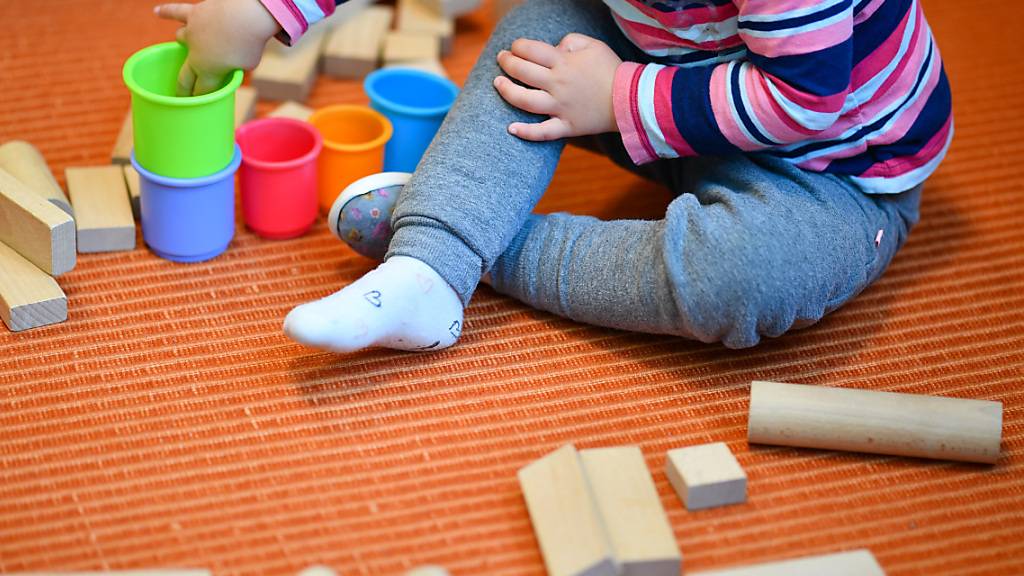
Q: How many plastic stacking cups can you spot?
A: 5